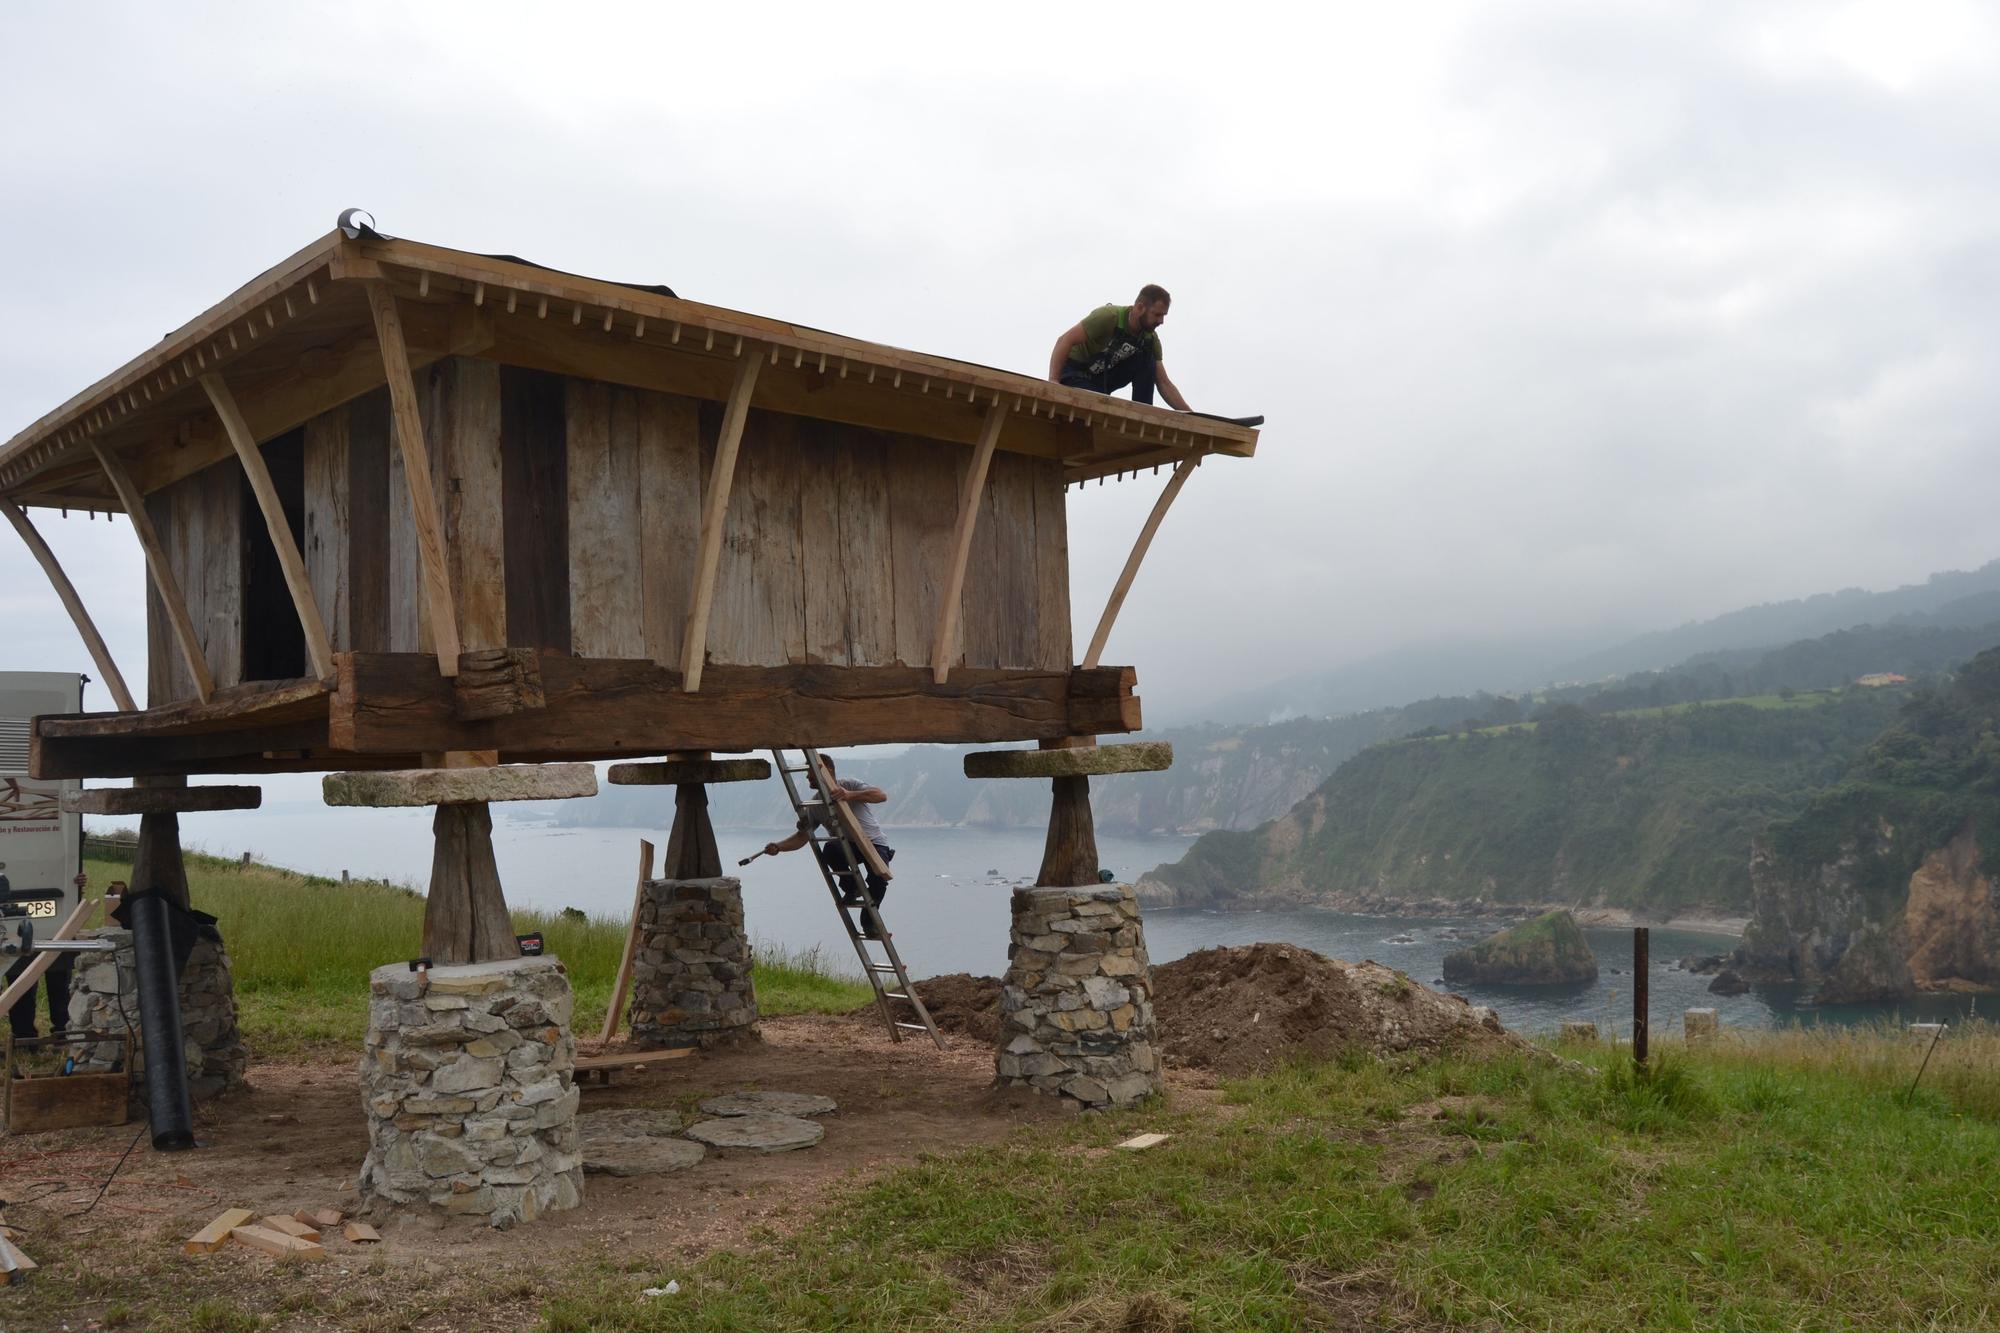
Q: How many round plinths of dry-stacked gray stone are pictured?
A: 4